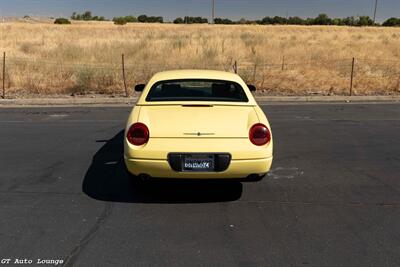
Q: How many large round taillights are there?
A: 2